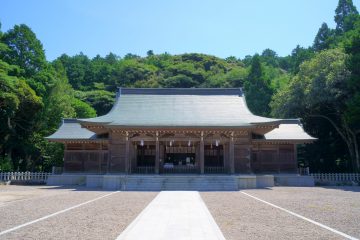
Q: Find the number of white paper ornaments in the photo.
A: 4